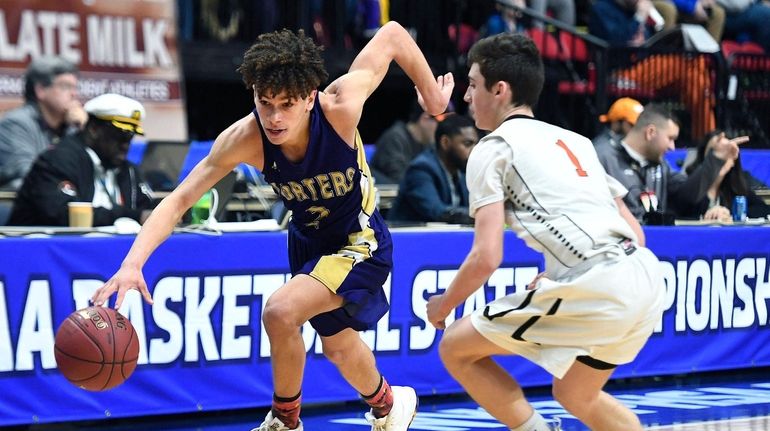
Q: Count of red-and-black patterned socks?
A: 2